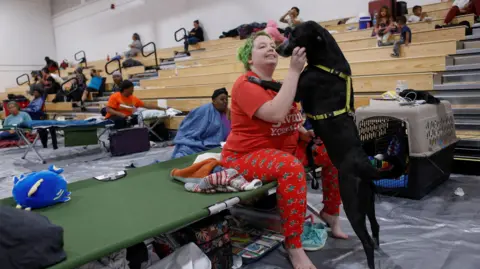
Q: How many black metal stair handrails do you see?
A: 6